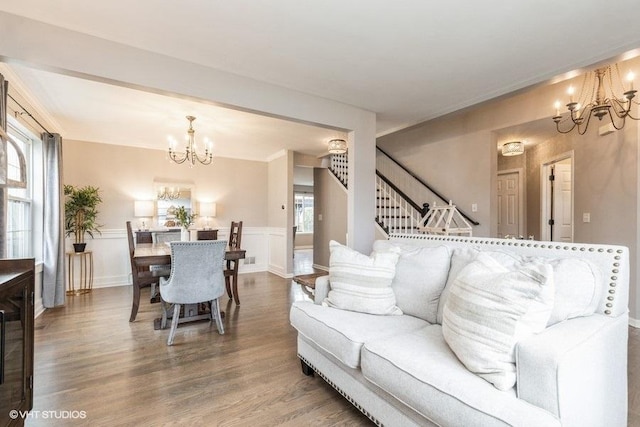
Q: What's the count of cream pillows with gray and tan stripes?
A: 2